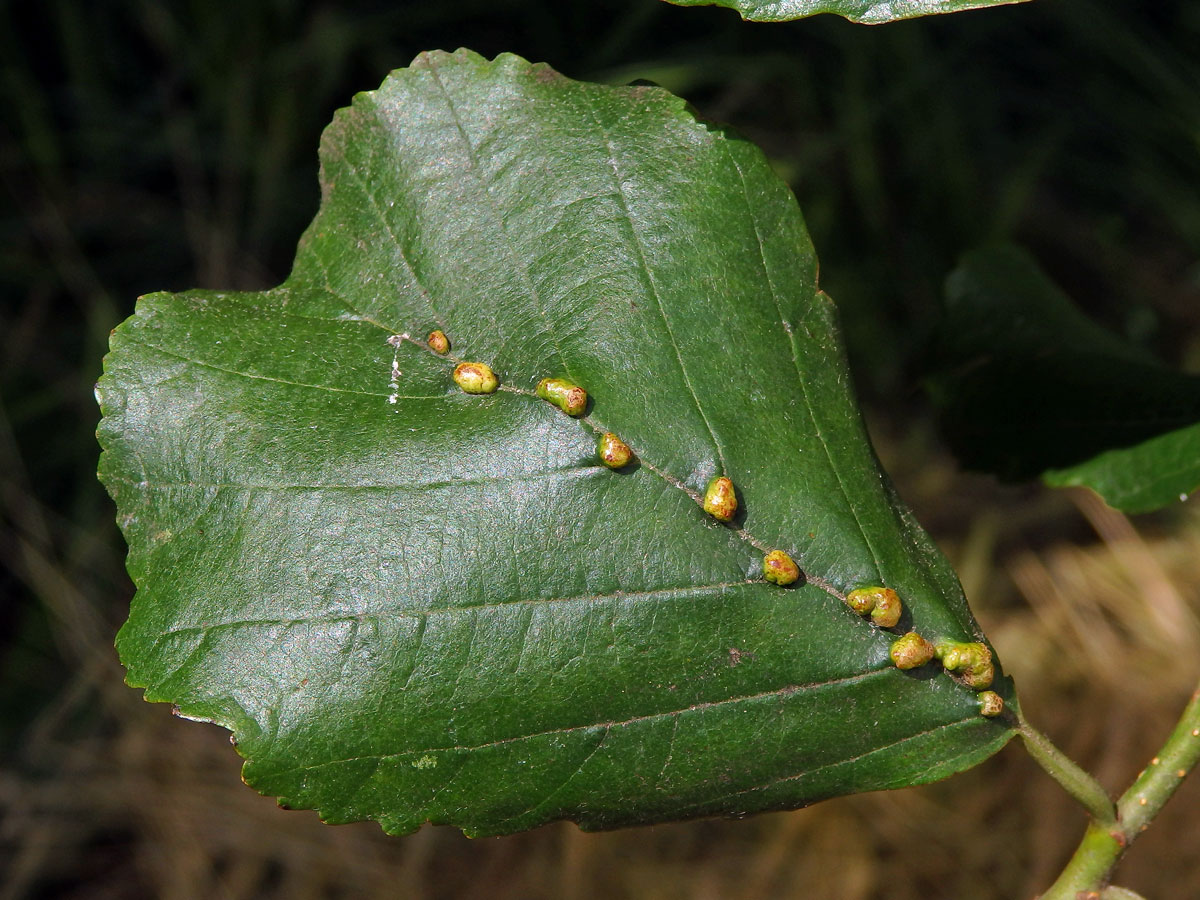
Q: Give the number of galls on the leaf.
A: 10